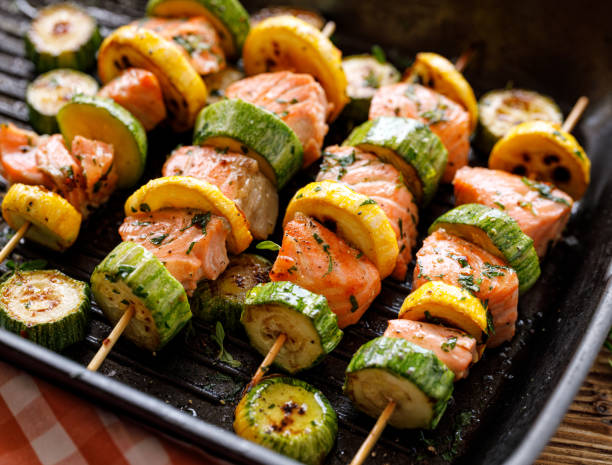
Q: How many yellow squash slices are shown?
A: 8